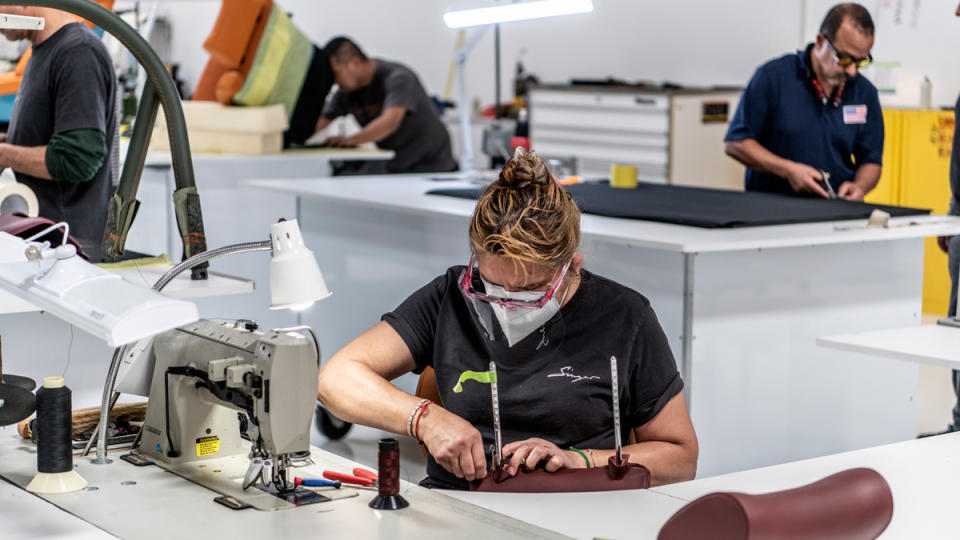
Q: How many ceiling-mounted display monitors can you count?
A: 0